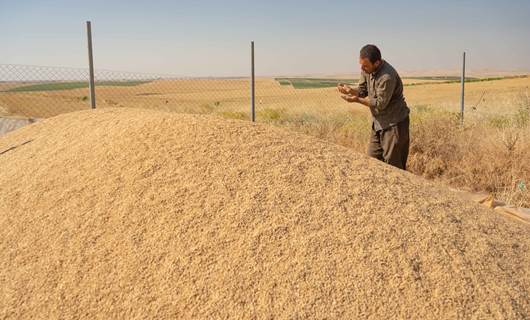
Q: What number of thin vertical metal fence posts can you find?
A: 3